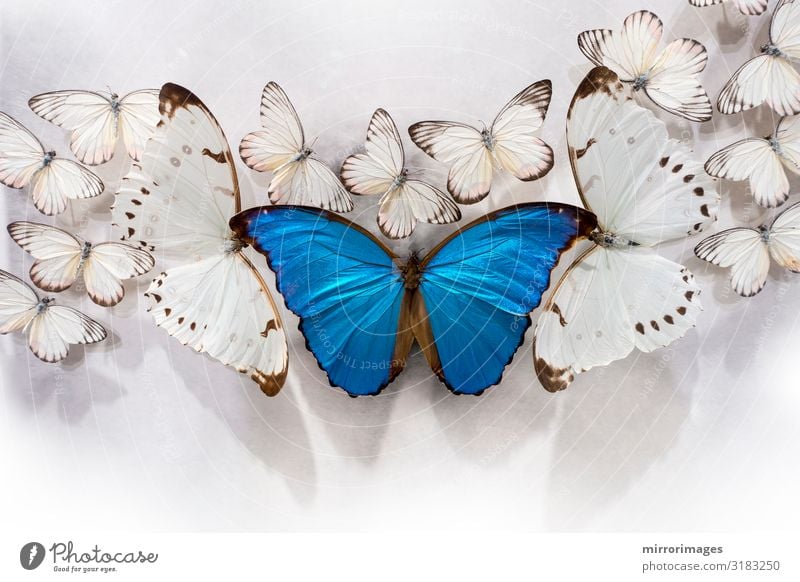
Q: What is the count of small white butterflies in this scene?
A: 12